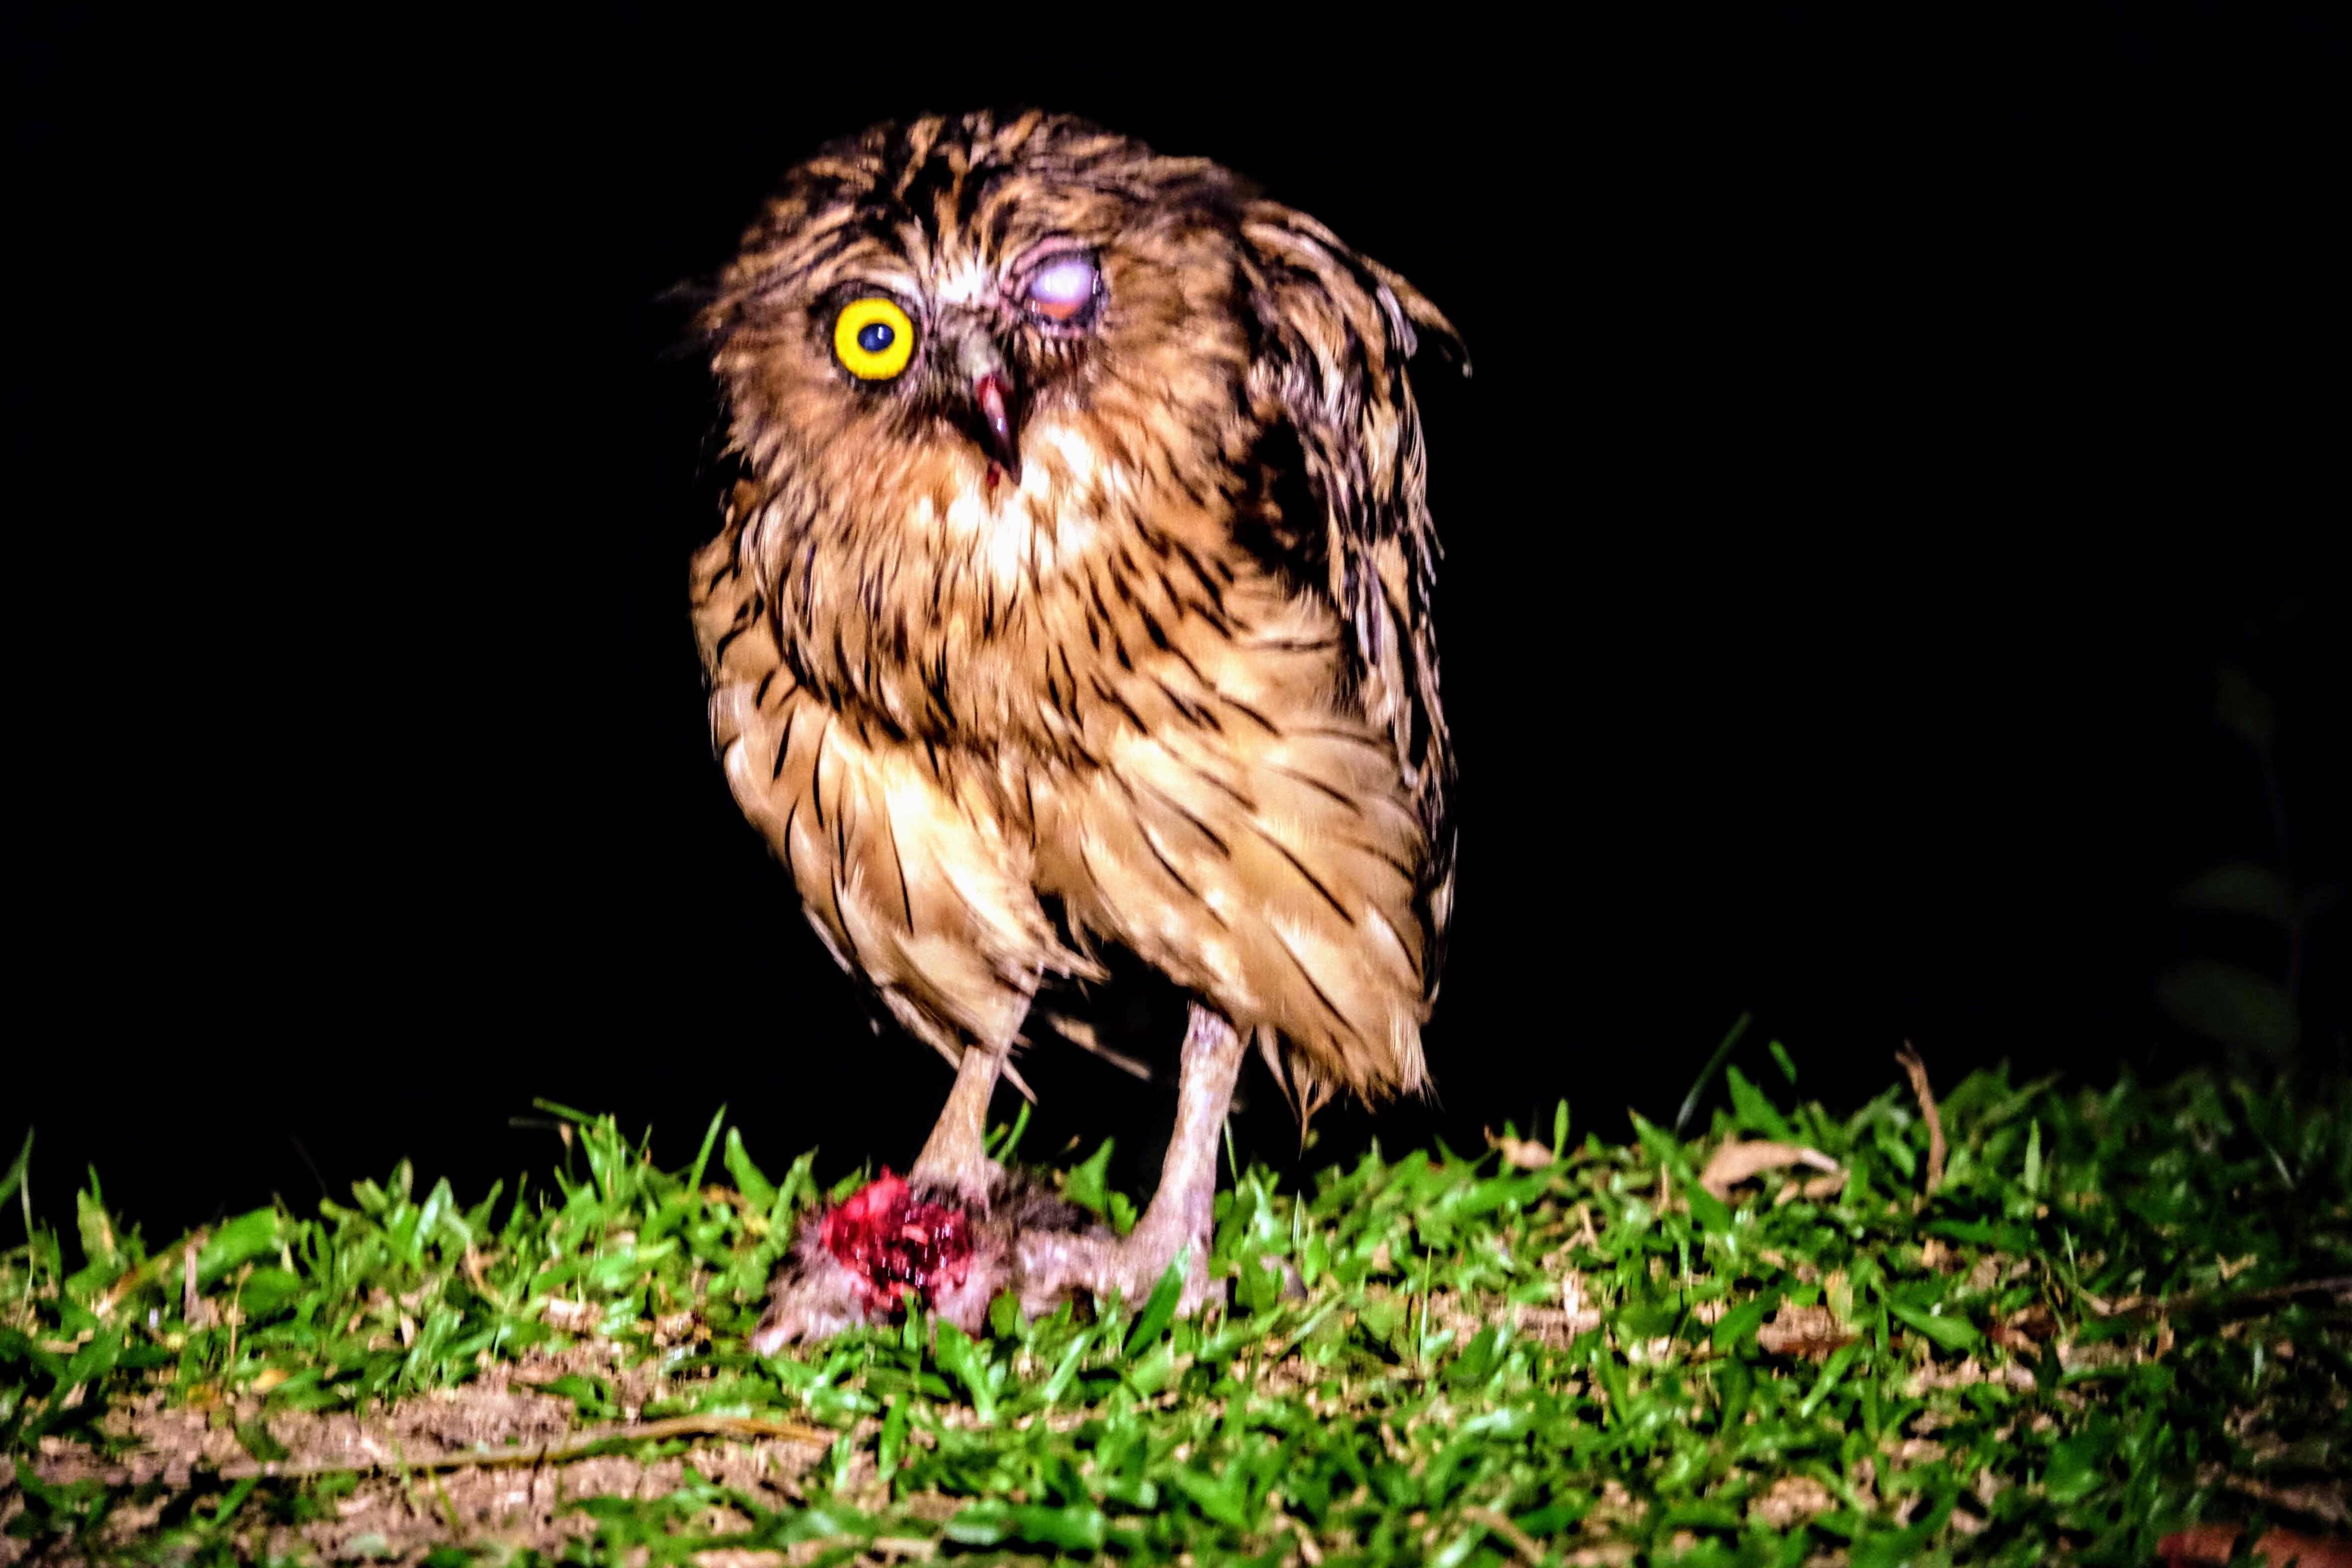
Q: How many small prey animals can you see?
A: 1